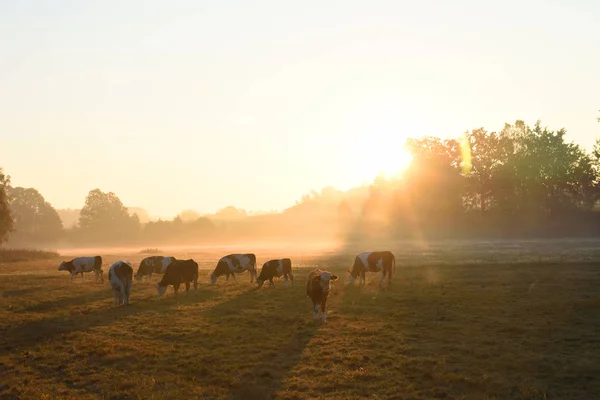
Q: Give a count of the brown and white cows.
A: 8